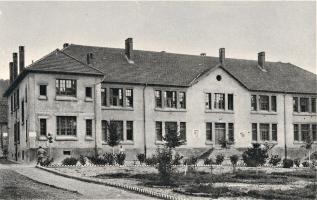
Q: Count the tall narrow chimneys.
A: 6